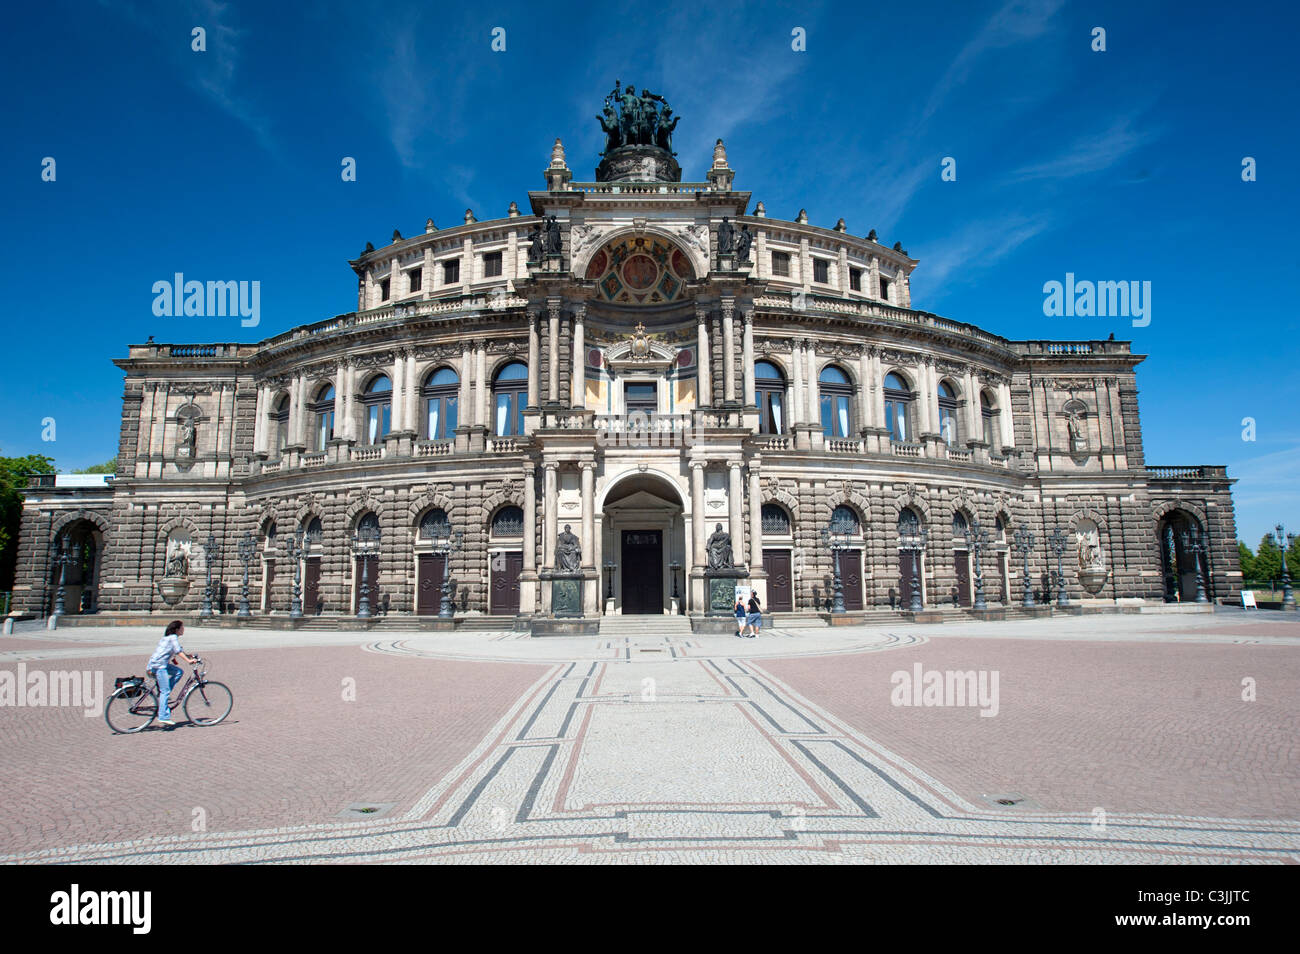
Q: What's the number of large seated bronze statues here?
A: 2